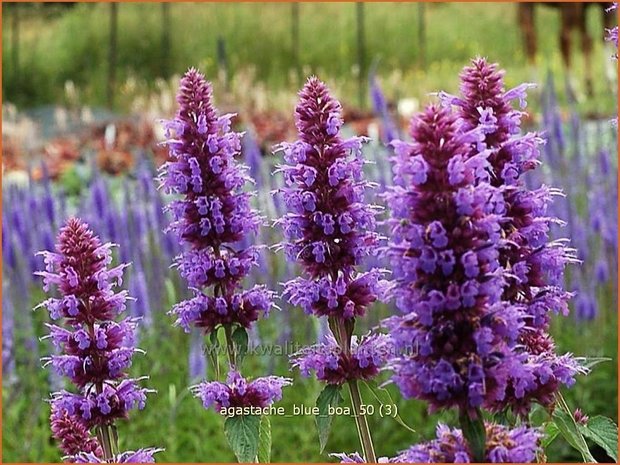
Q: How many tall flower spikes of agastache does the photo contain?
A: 5